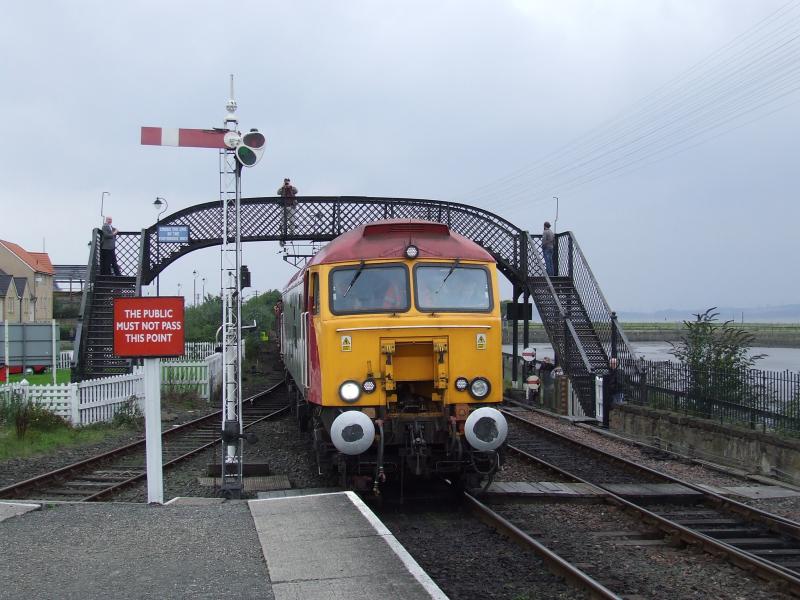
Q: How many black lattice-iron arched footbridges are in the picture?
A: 1